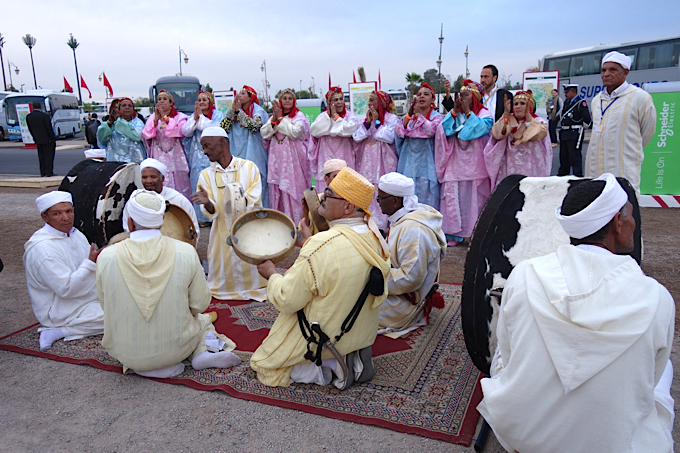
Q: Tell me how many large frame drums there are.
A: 2